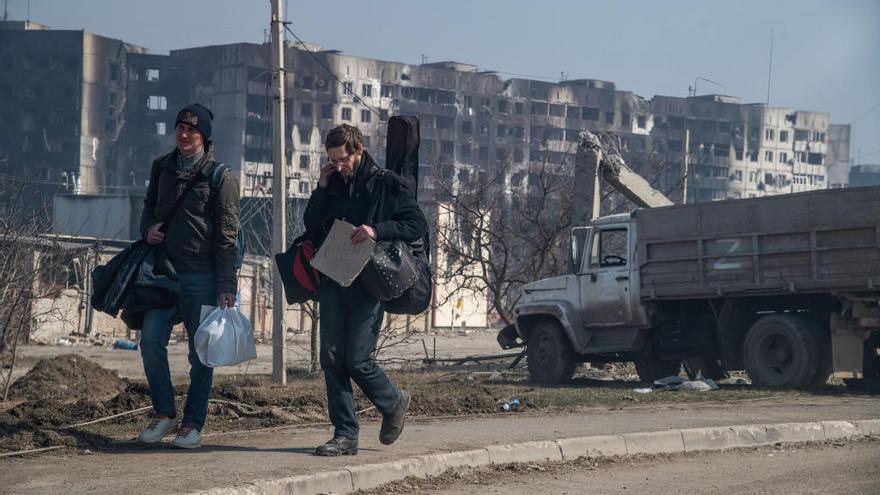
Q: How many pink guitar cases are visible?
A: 0